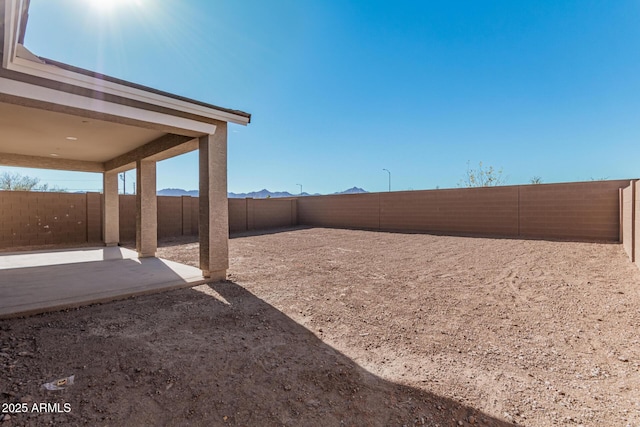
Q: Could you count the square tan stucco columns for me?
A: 3